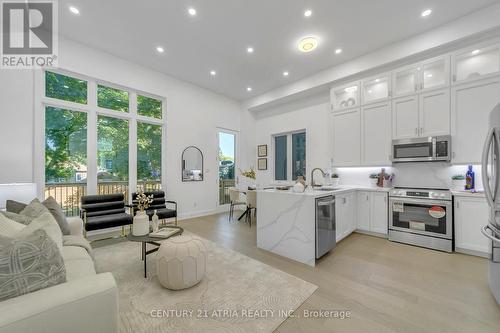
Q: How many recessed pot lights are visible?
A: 10